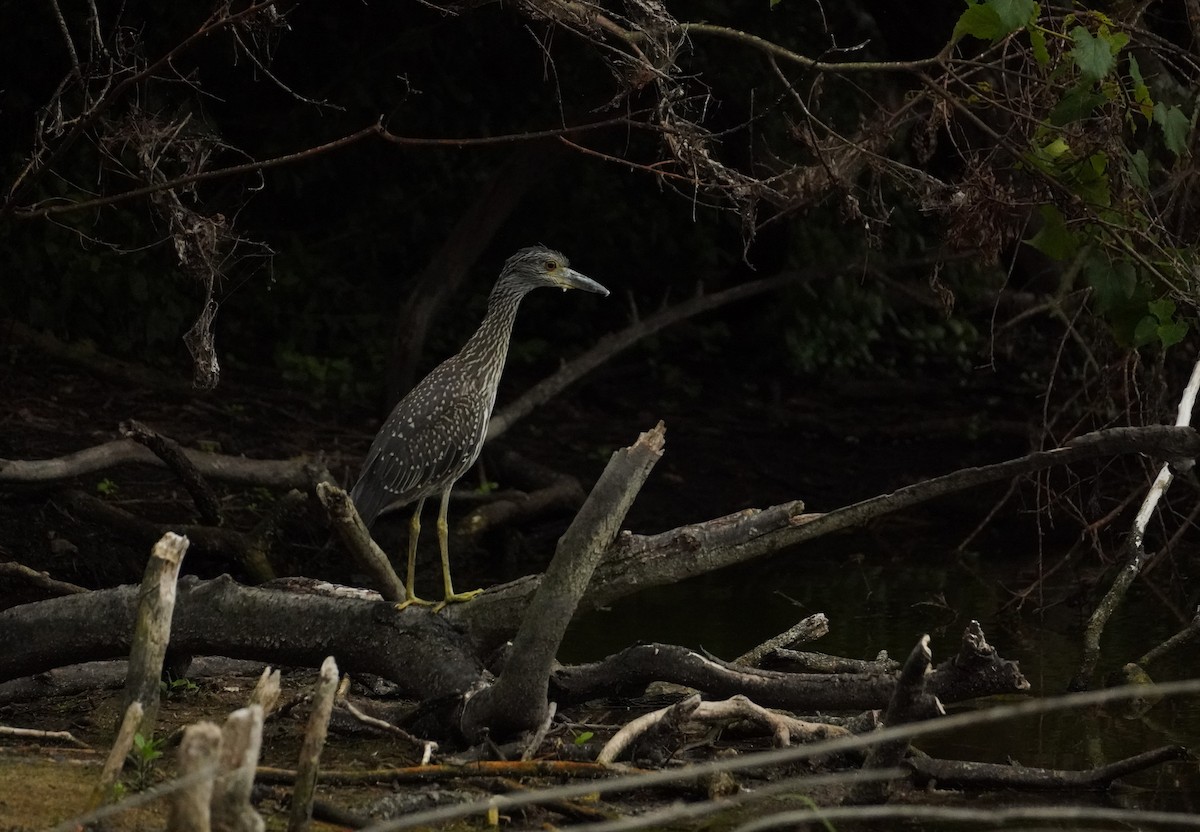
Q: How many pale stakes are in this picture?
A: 6